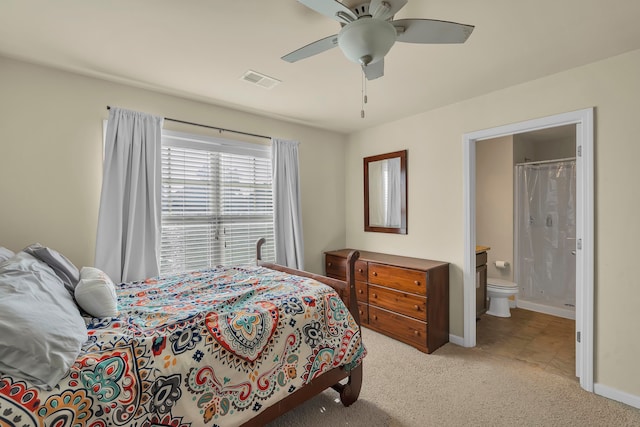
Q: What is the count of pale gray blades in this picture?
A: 5